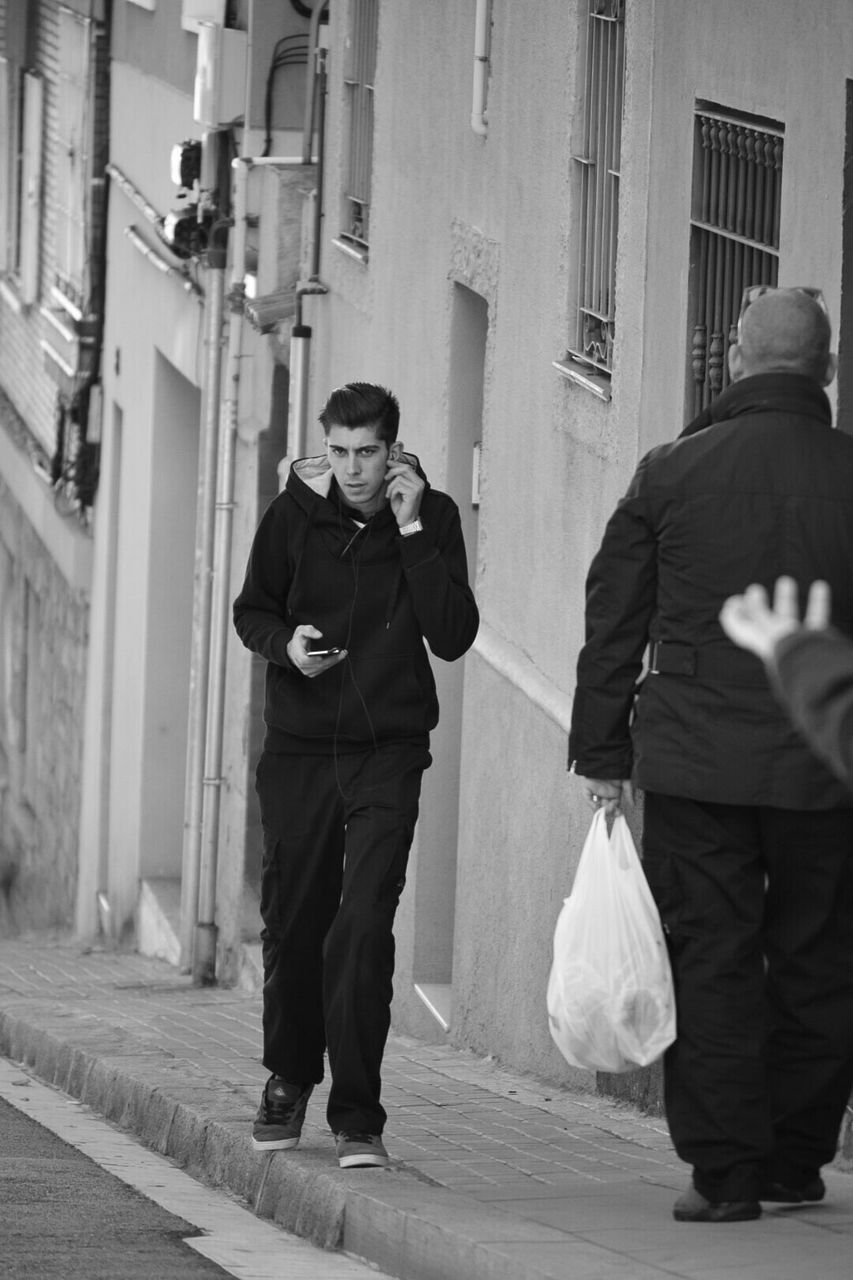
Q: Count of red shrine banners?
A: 0